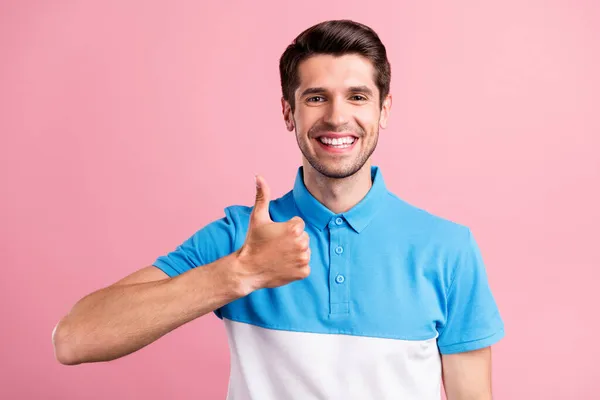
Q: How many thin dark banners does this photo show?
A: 0